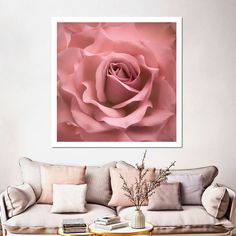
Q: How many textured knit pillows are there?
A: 0